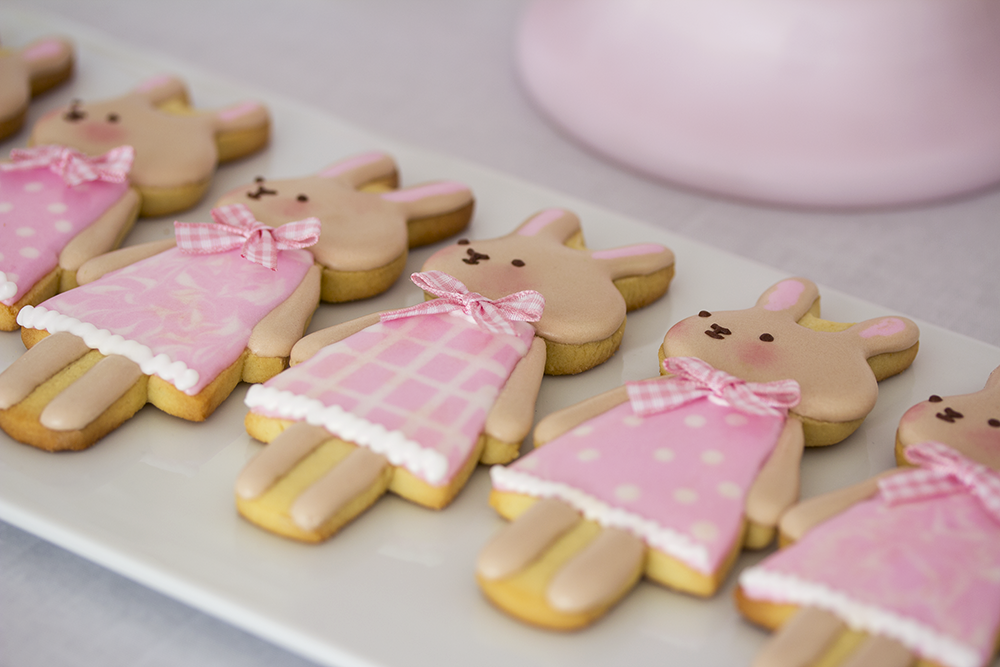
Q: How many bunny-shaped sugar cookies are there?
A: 6